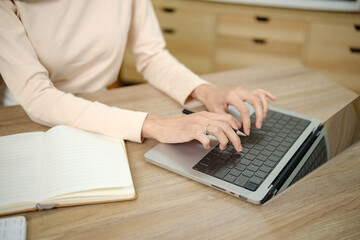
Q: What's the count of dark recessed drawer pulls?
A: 6